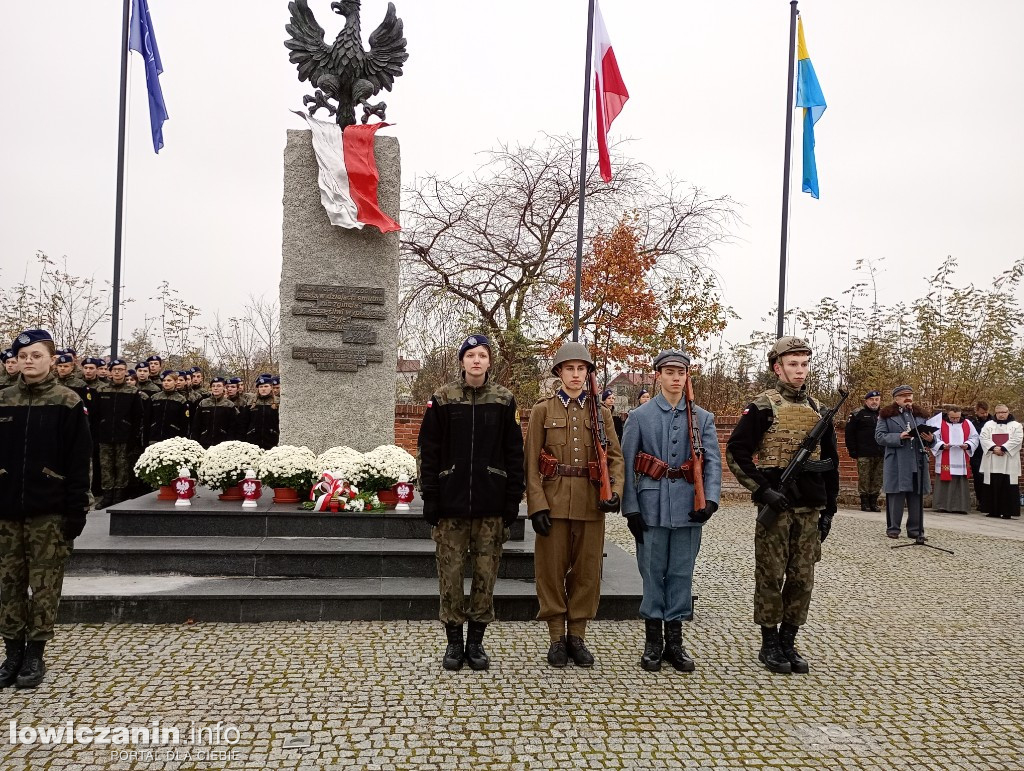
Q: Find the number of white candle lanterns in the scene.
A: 3